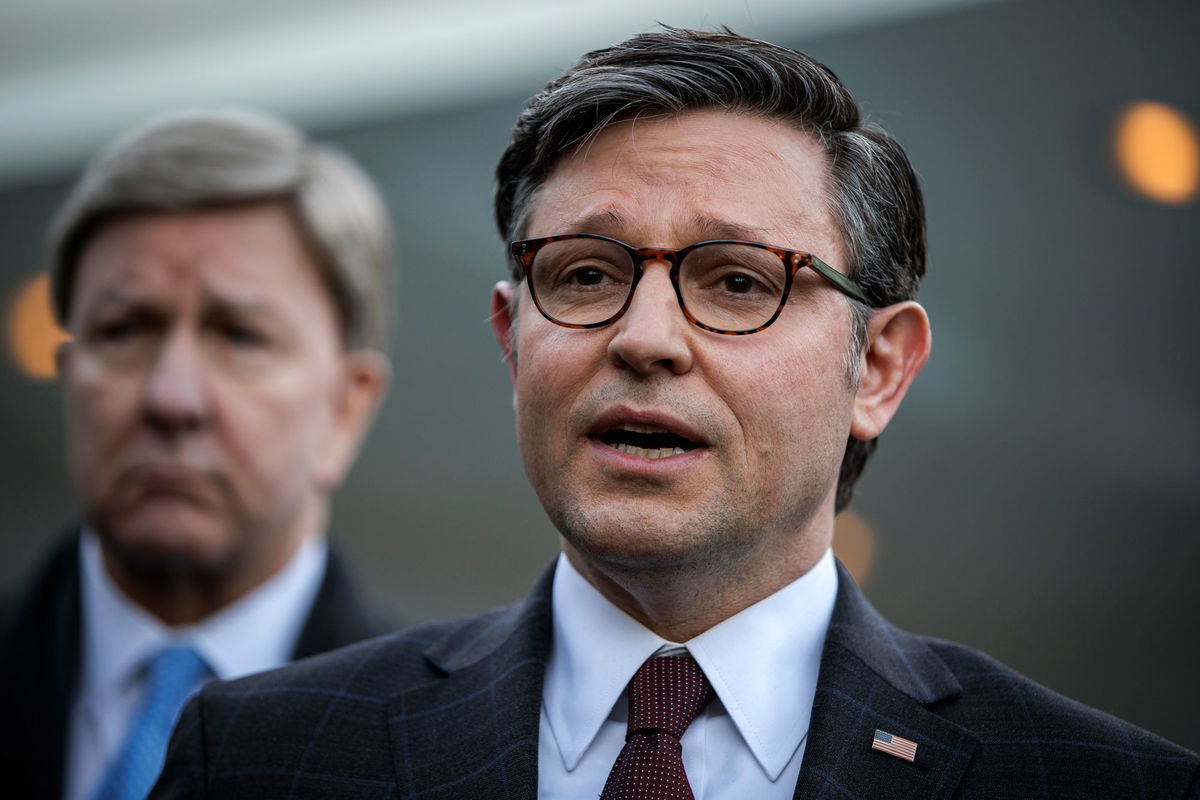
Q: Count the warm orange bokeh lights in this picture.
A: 3